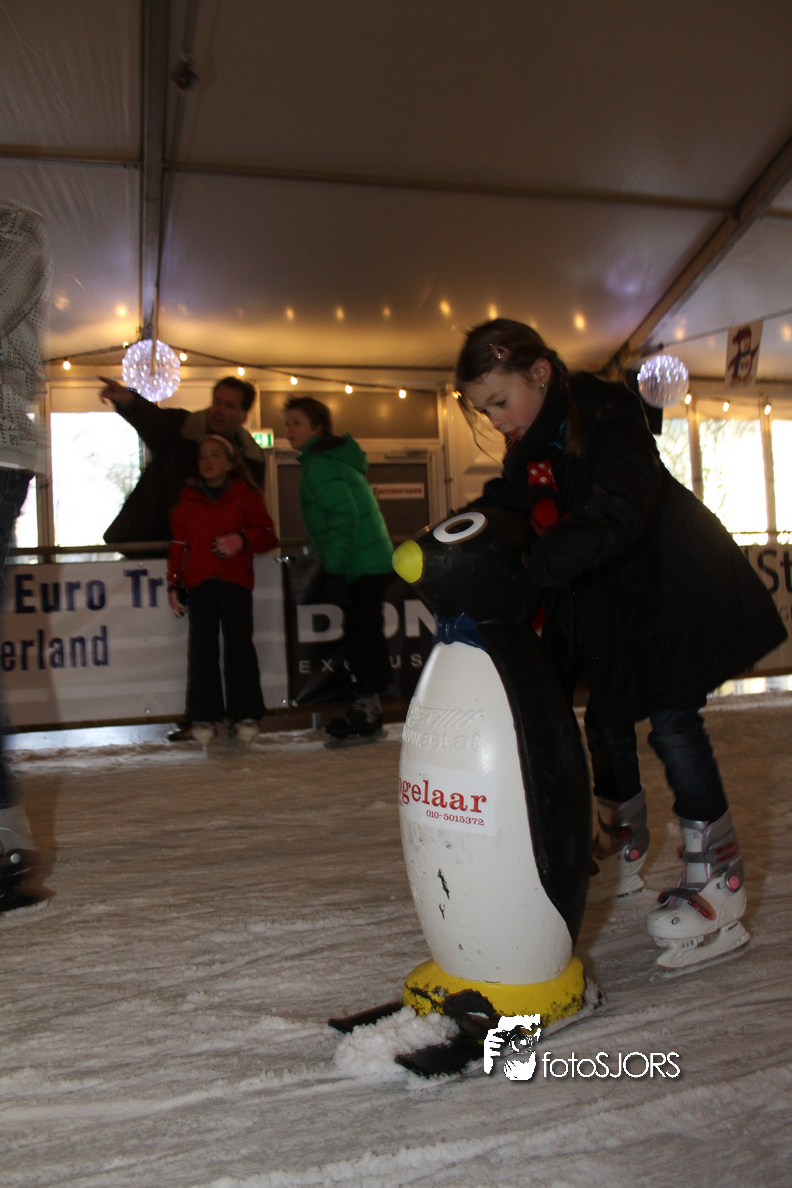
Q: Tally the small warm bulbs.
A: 11